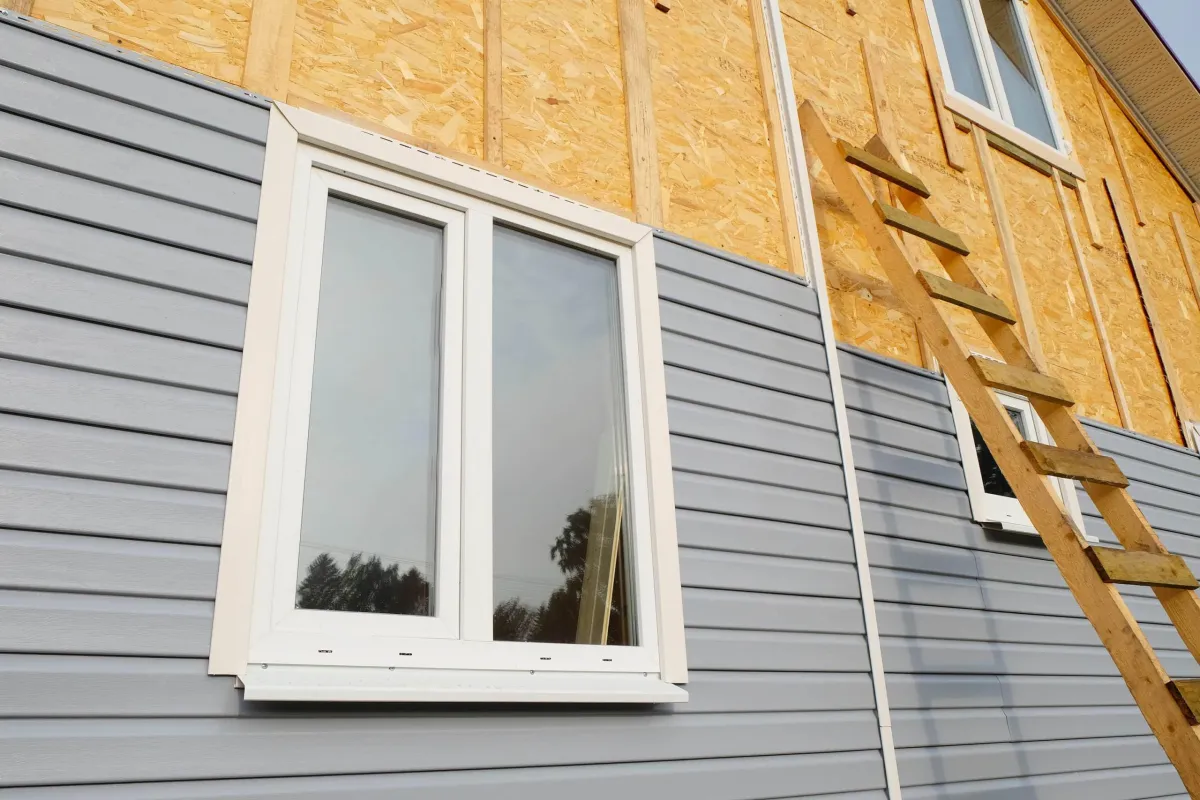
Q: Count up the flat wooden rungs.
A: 7